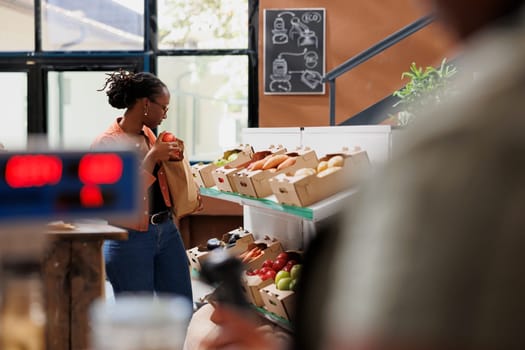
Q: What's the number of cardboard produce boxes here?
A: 8